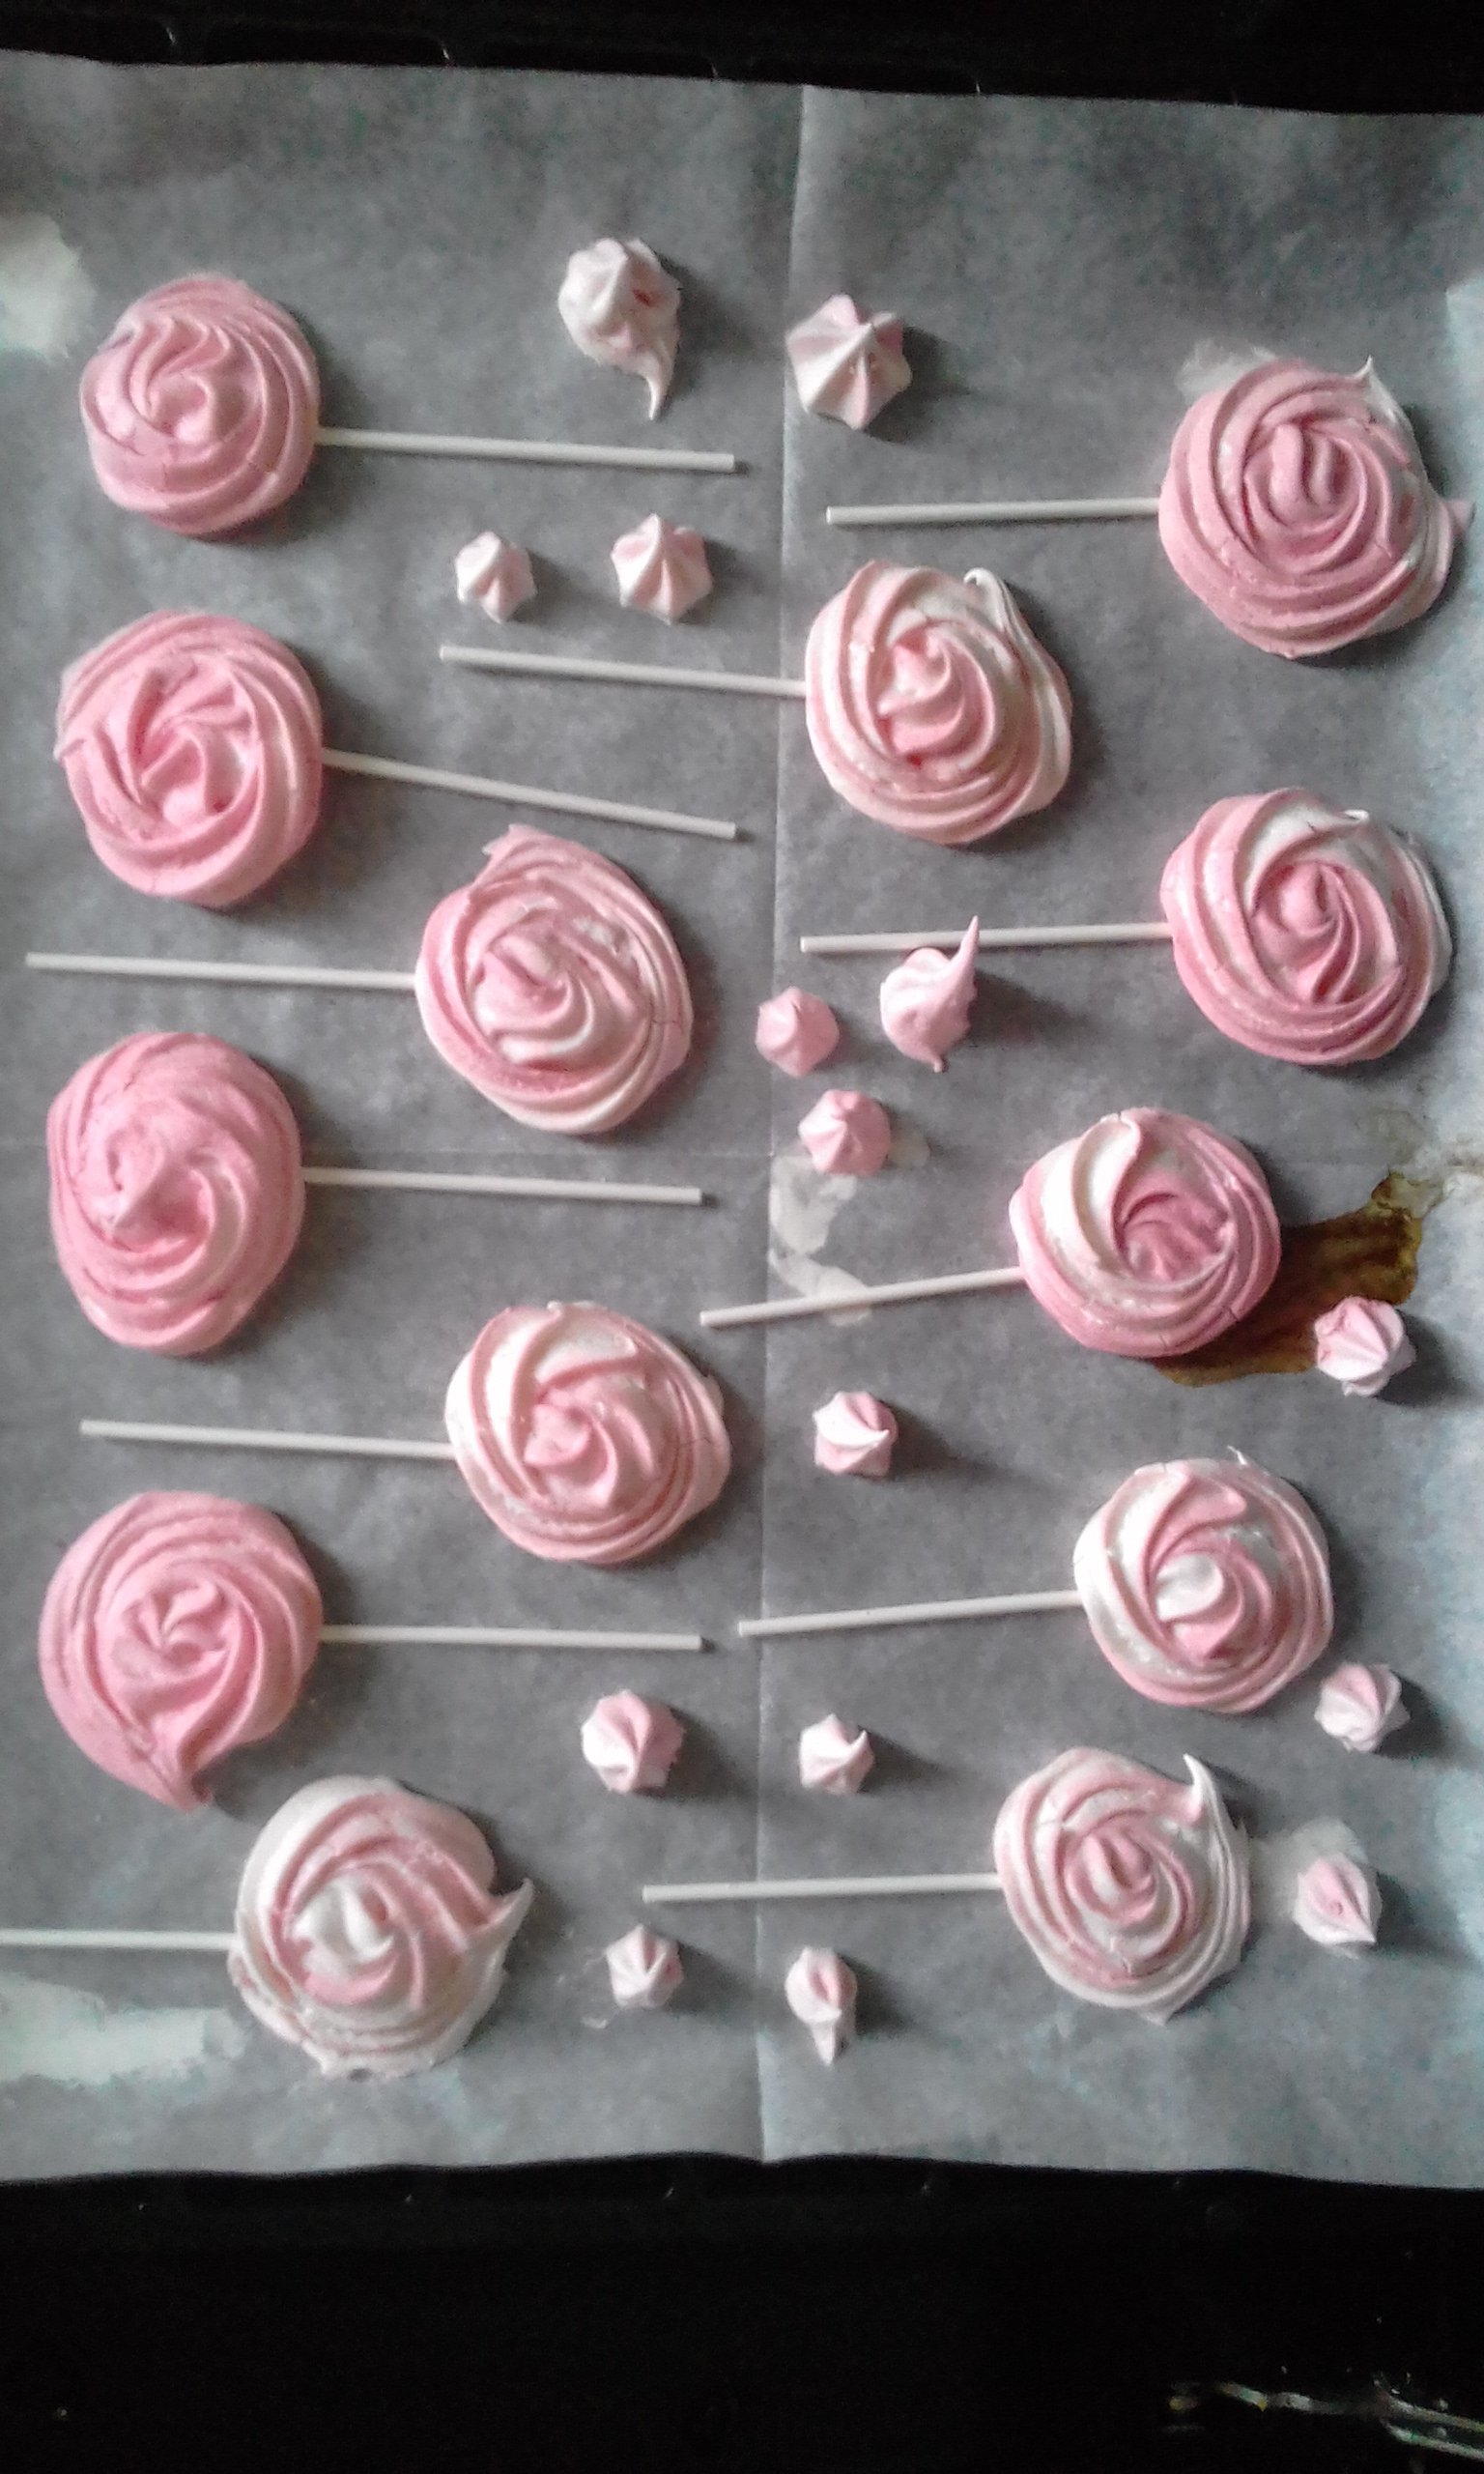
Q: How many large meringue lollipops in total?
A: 13